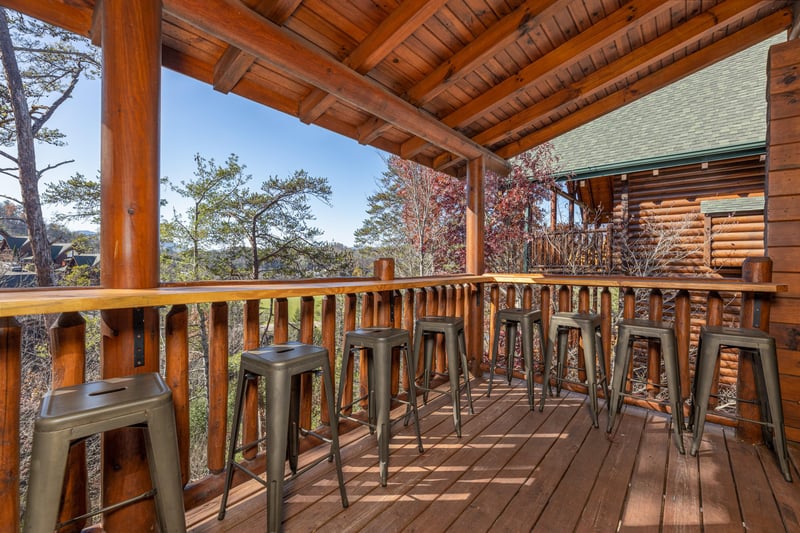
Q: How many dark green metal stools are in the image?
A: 8